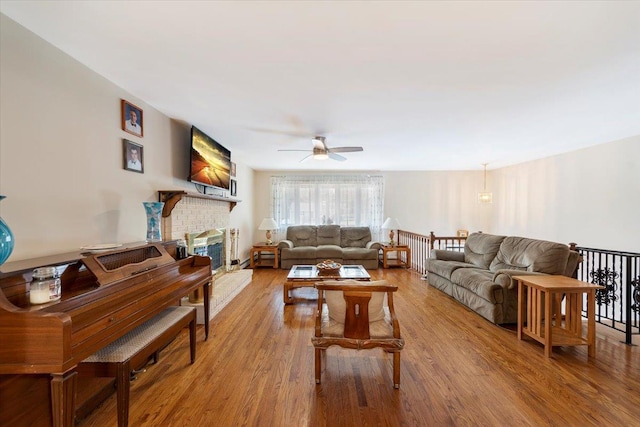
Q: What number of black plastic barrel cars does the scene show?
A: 0